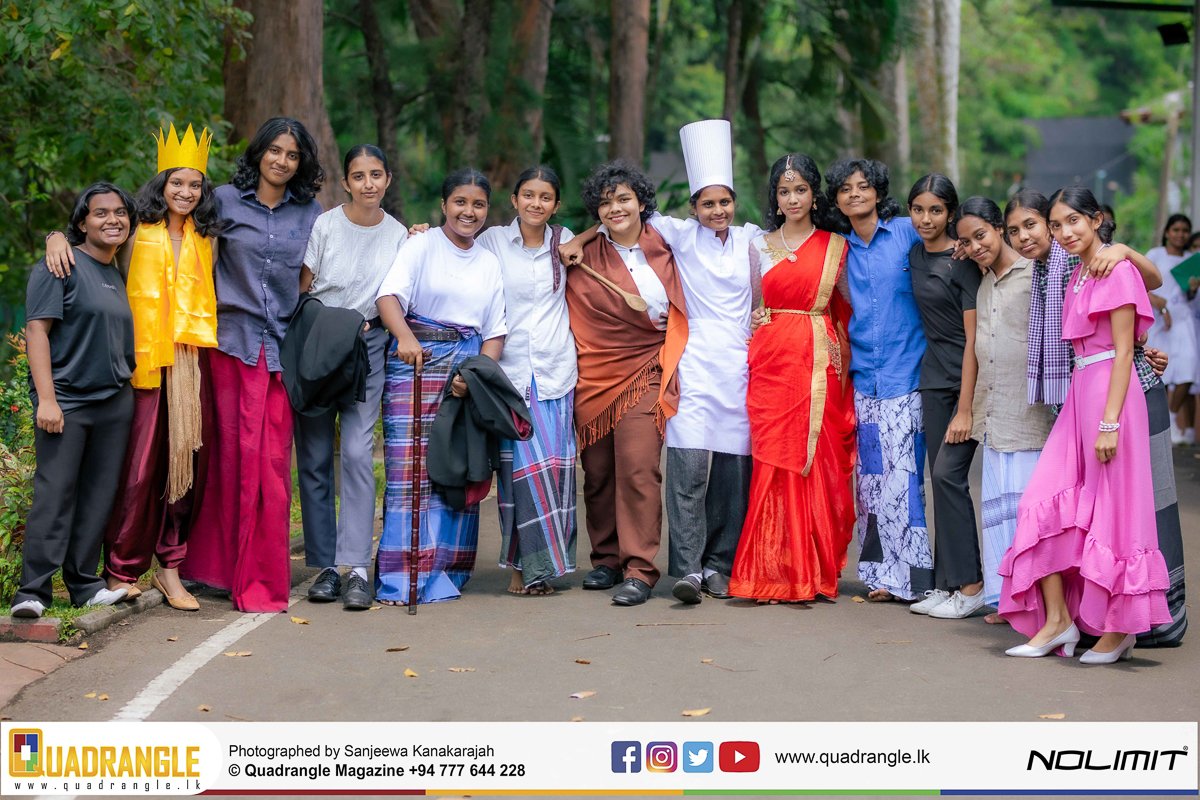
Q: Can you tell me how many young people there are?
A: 14